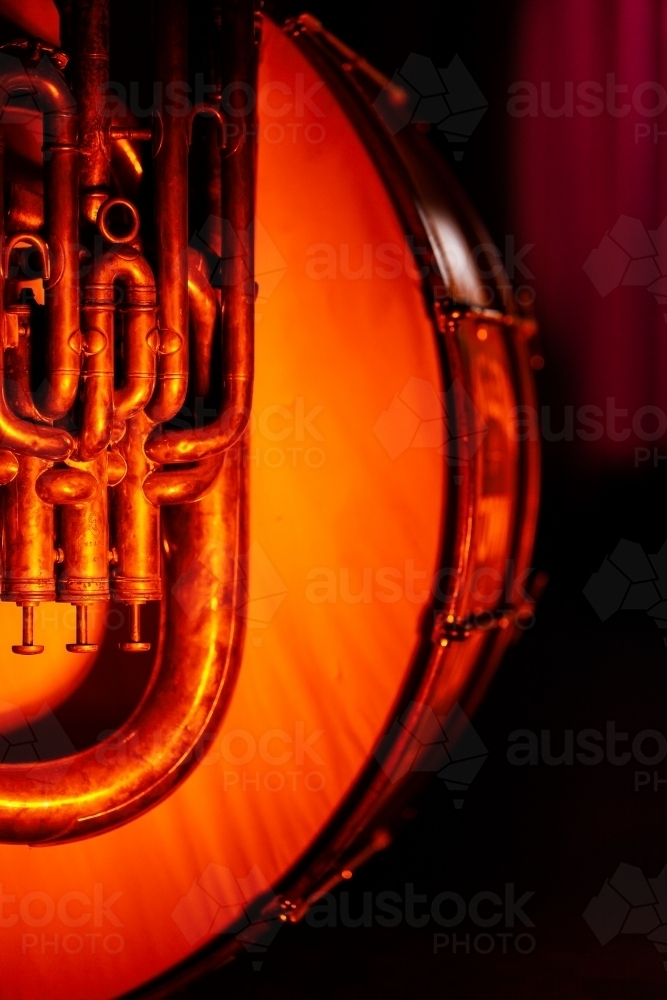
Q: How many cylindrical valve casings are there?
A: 3